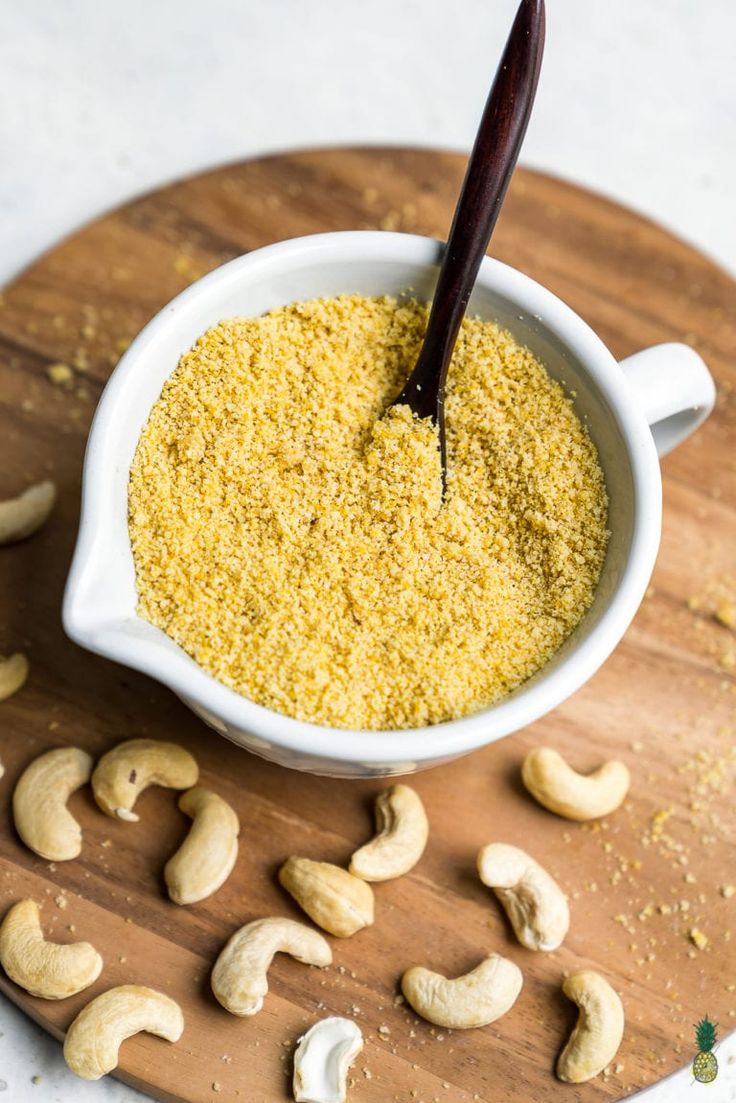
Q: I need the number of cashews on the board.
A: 15